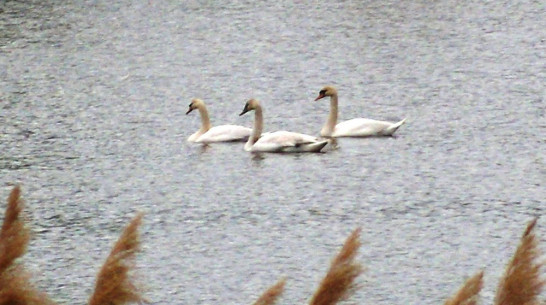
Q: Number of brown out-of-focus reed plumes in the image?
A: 6